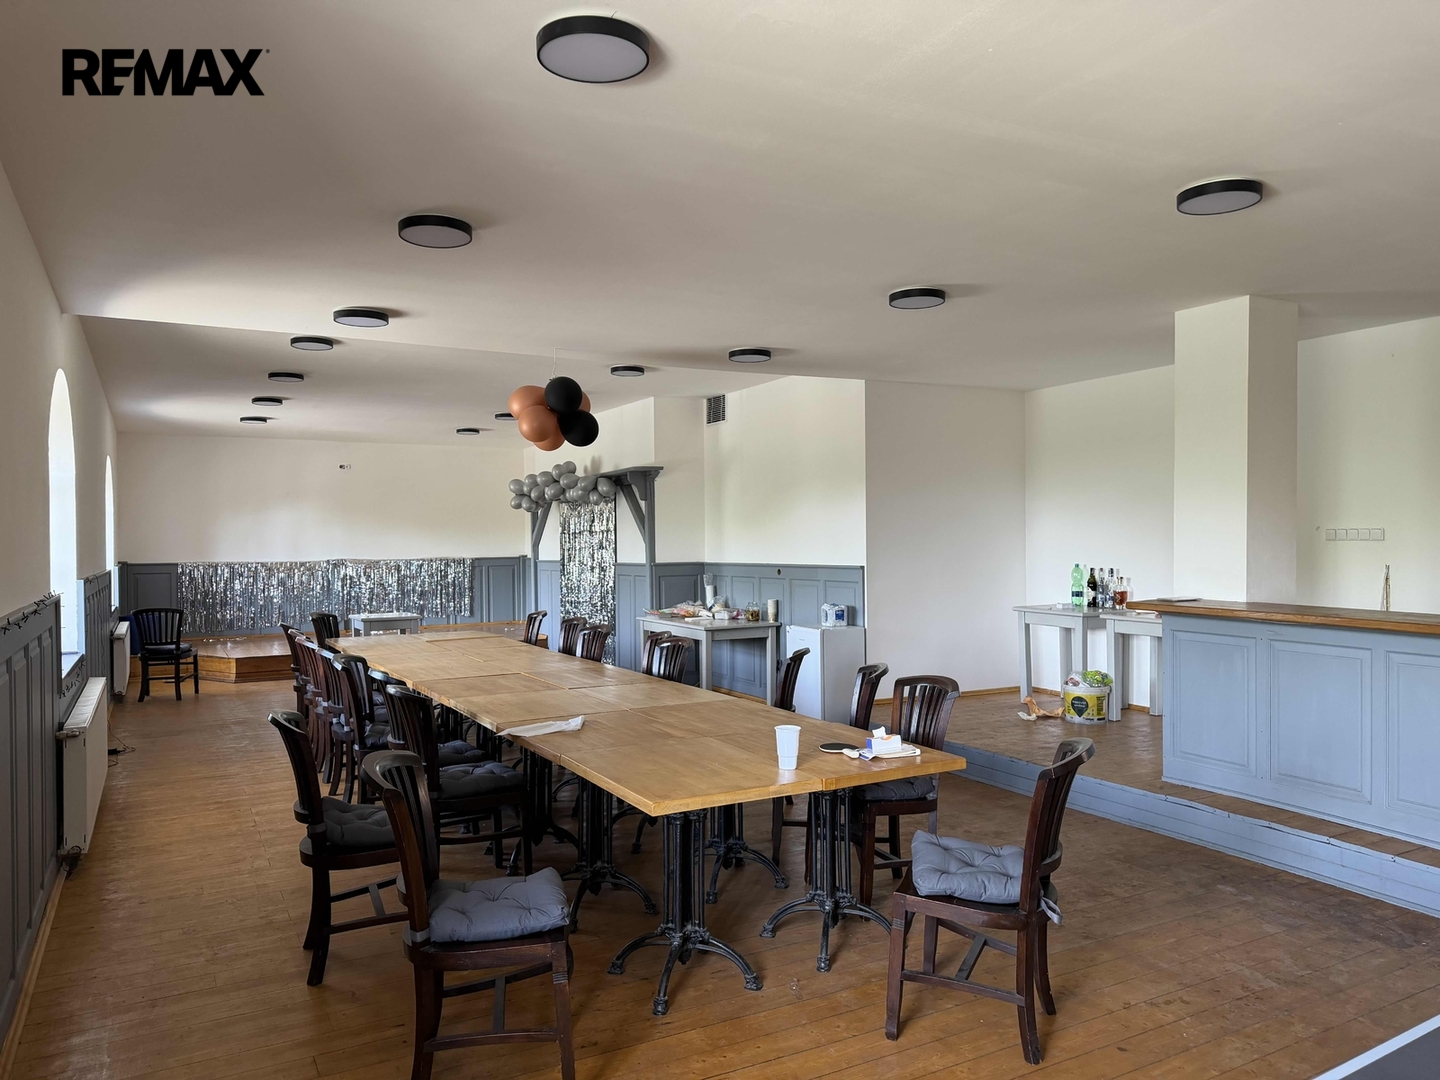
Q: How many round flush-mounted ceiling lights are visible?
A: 13